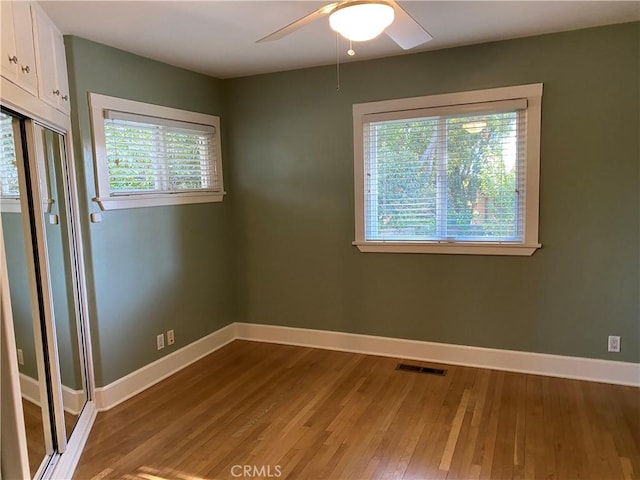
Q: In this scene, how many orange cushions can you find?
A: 0